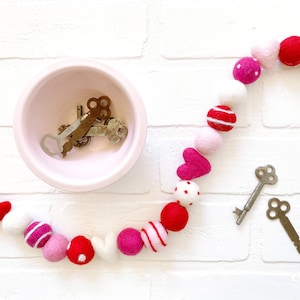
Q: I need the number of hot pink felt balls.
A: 3